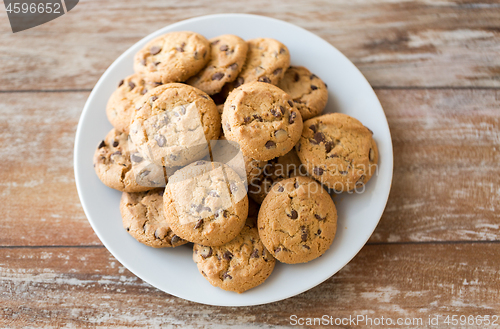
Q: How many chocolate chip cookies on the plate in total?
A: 14